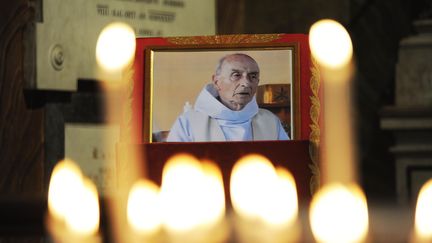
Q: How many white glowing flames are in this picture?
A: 11